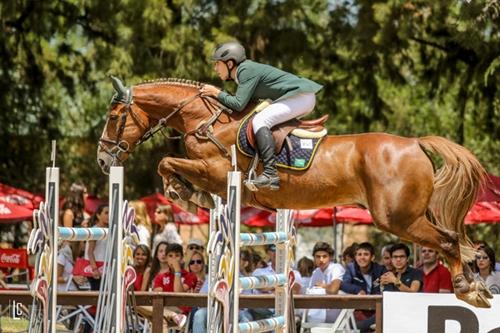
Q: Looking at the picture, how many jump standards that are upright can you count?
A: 4